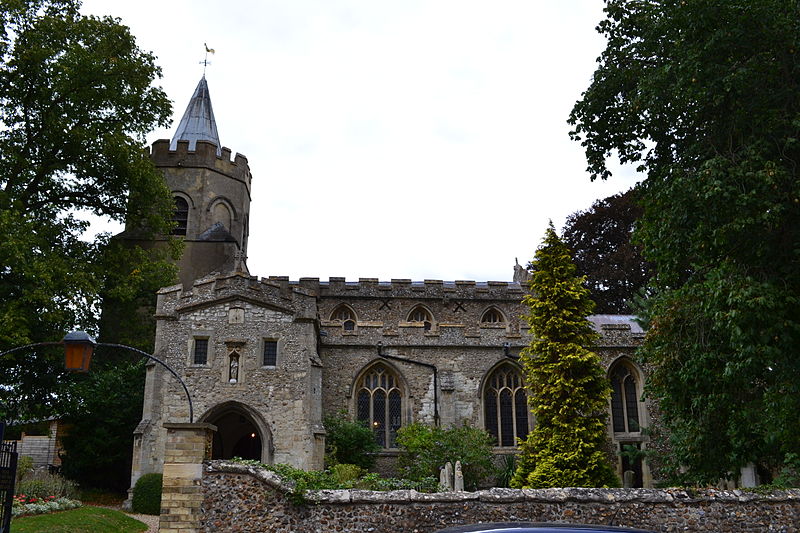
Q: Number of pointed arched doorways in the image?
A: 1